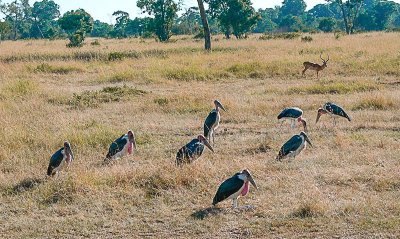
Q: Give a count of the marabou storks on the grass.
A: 8